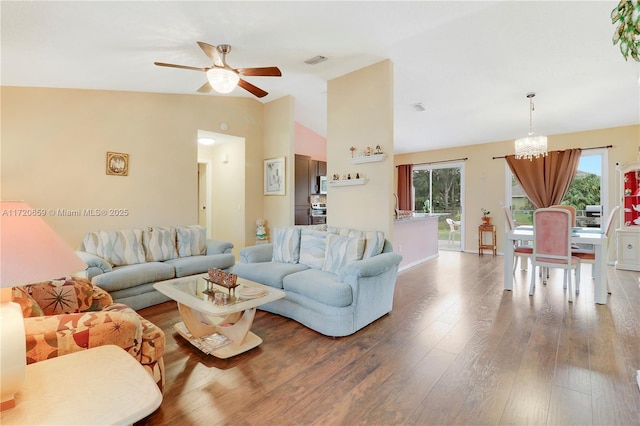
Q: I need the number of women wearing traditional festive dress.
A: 0